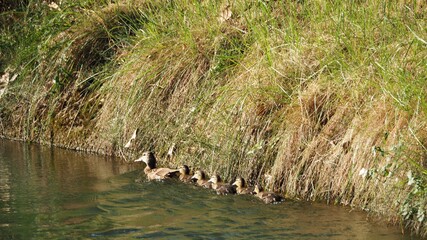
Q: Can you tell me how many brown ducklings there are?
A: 5